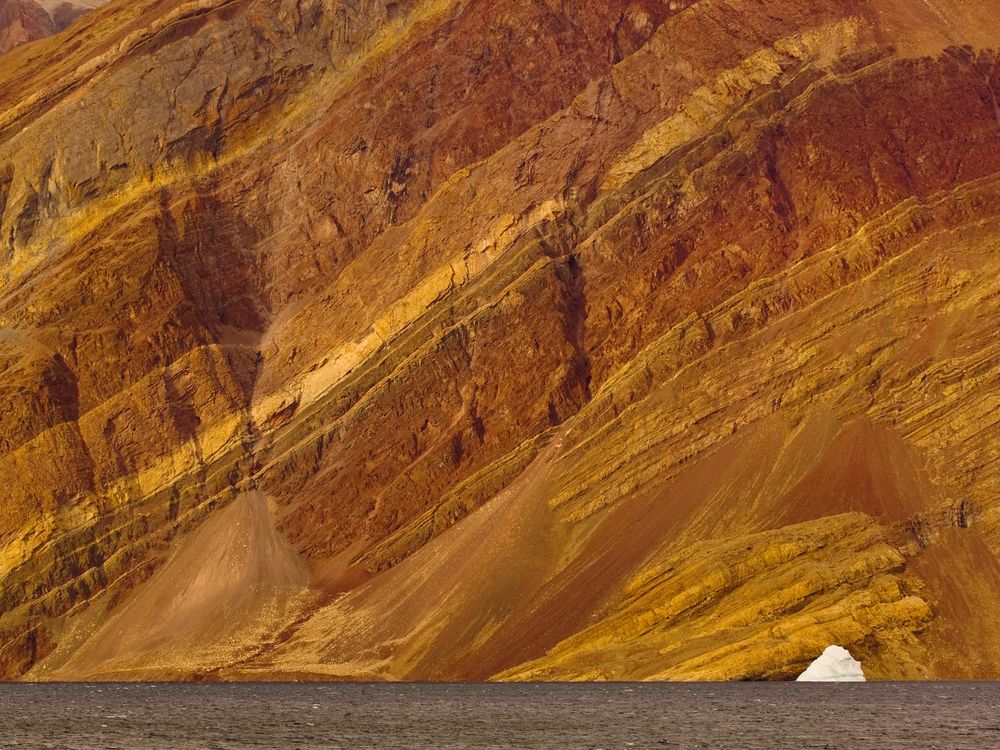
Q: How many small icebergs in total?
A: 1